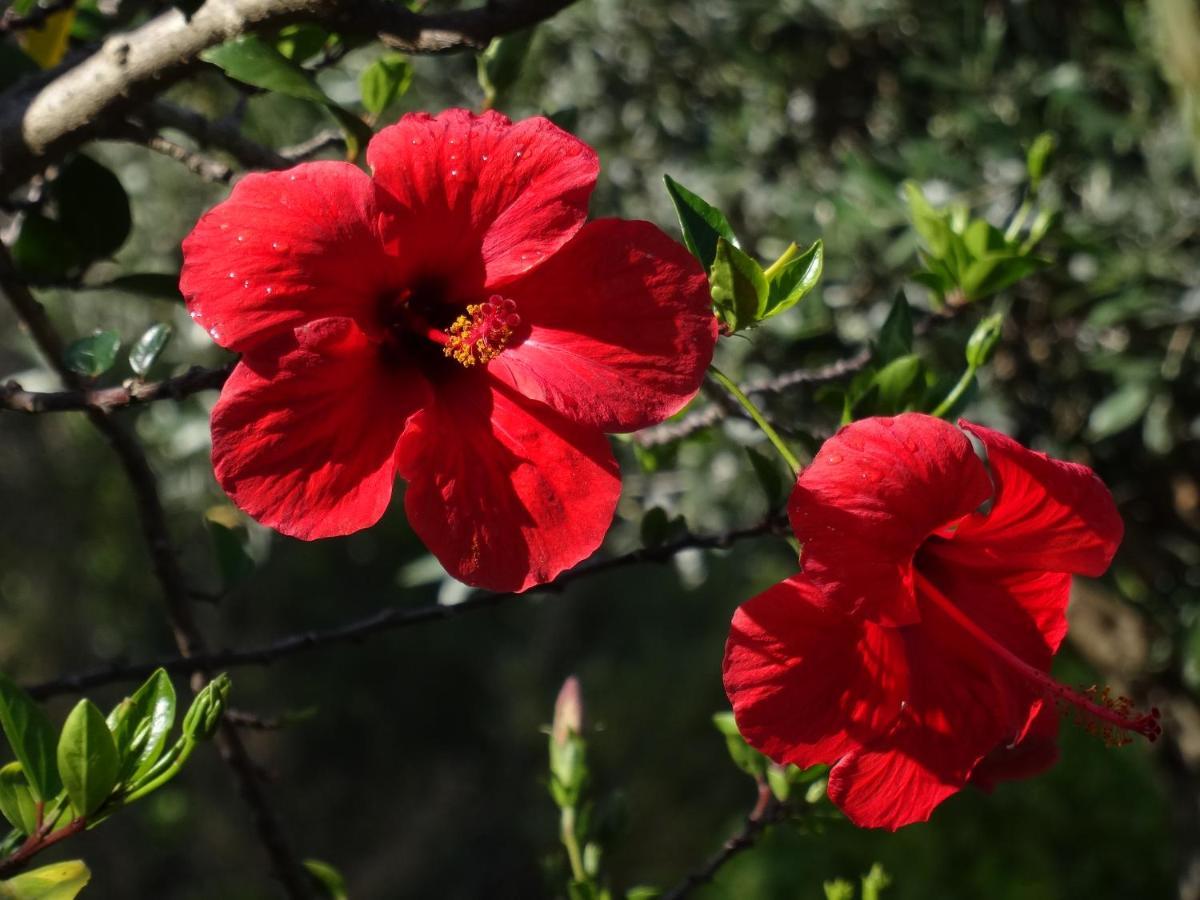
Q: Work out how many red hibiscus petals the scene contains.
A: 10